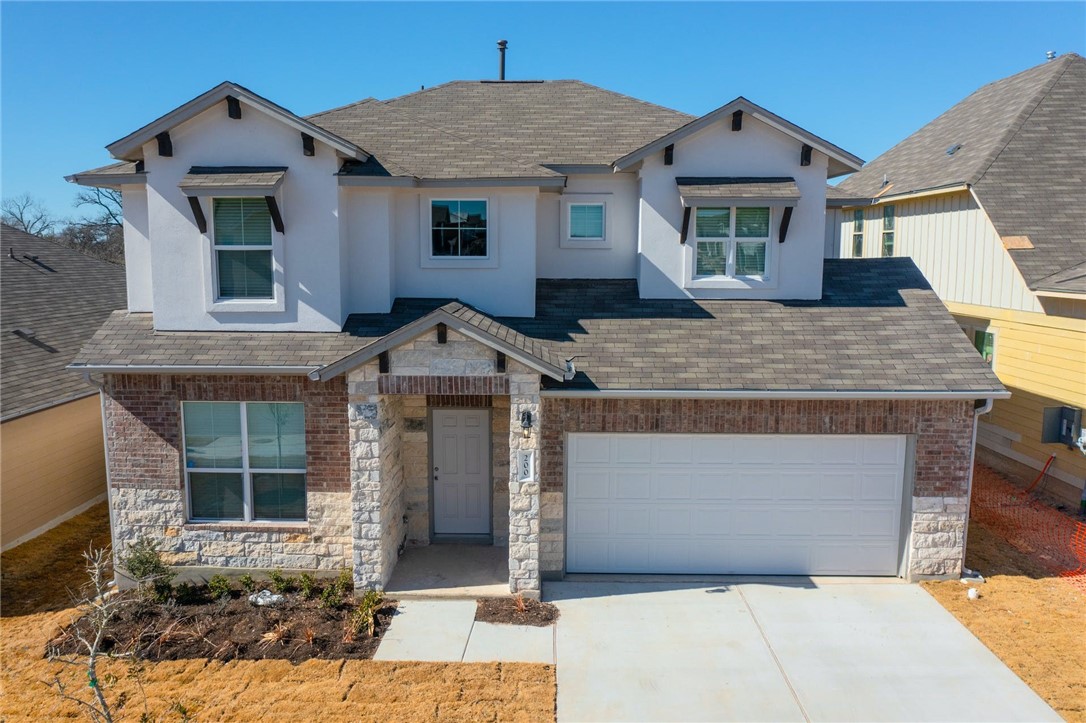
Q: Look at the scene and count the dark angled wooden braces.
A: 4